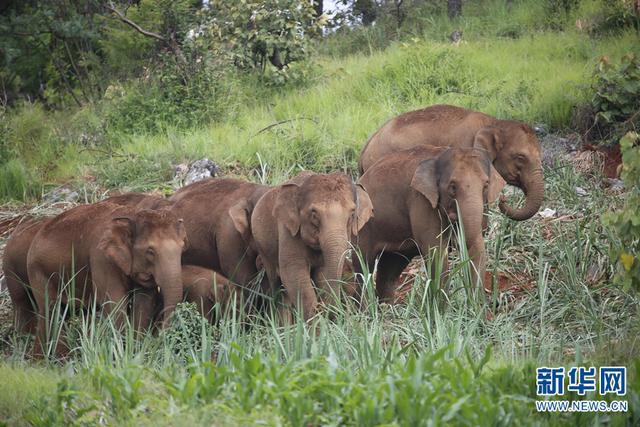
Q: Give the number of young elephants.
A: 1